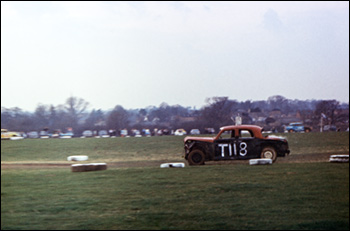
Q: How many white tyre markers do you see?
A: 5